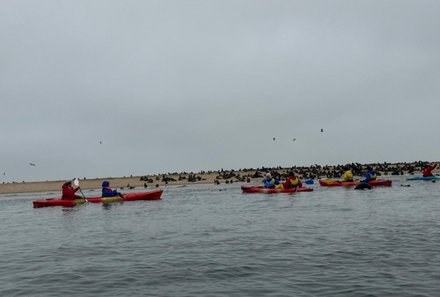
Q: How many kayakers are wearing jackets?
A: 7